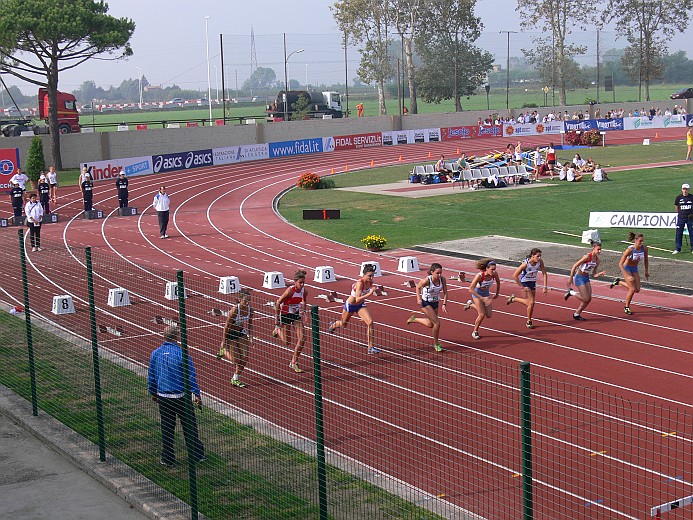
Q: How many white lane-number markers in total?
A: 8